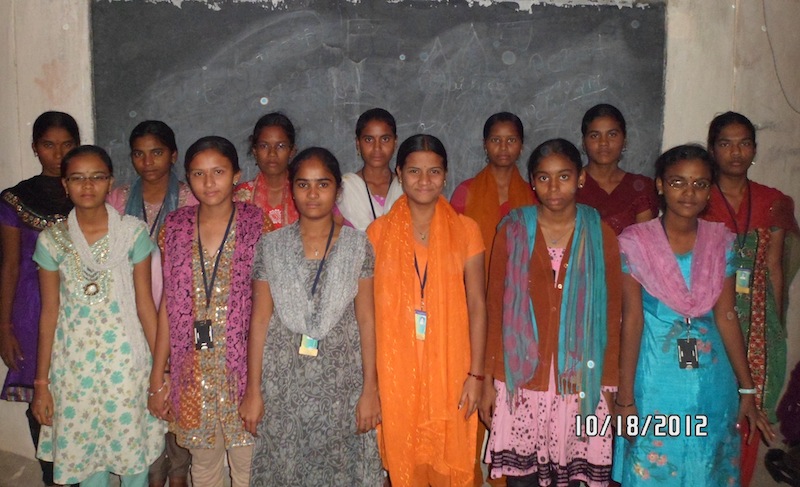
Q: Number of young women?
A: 13